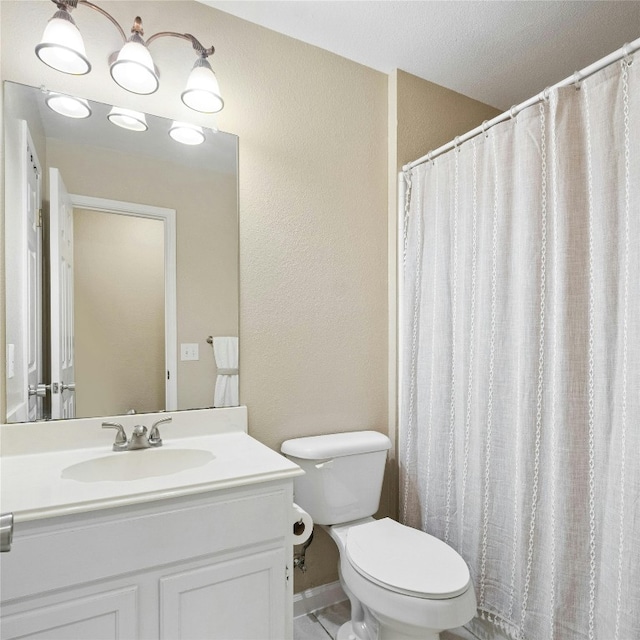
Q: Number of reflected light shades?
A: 3